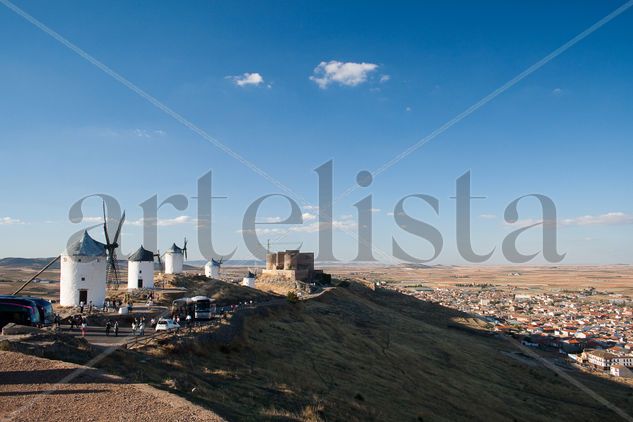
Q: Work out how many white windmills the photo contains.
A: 5